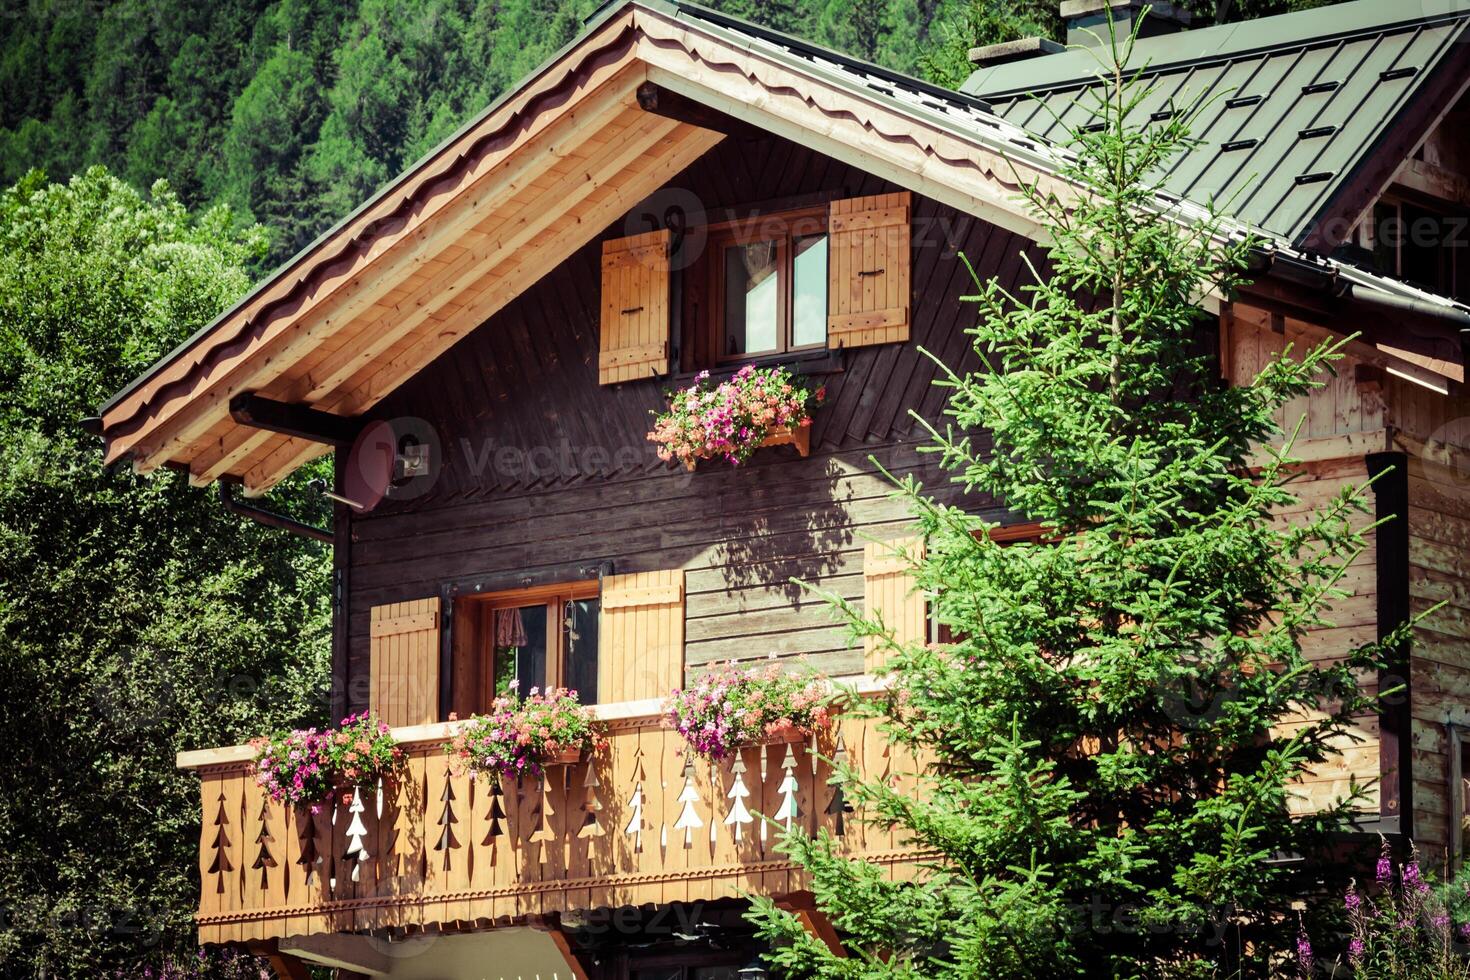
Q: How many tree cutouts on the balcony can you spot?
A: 15